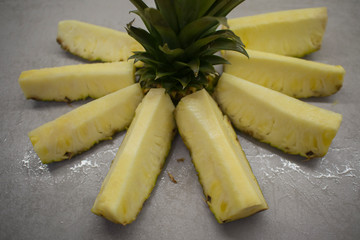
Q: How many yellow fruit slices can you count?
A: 8